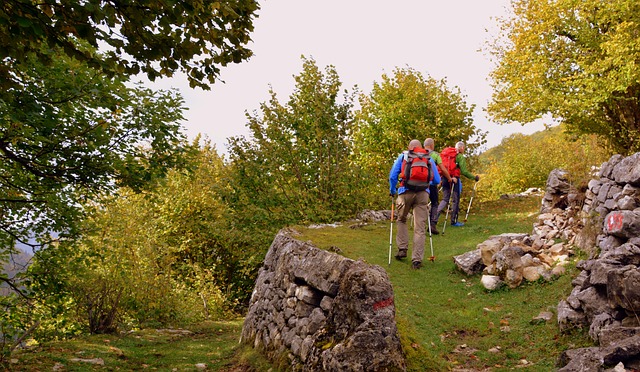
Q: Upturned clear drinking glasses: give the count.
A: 0